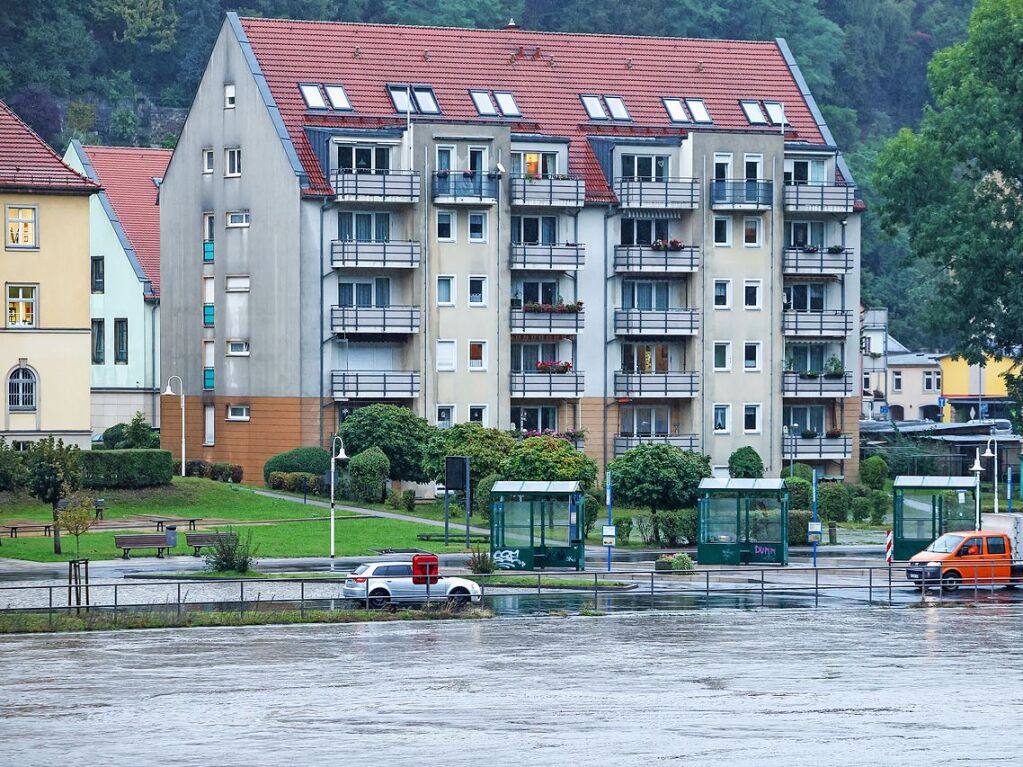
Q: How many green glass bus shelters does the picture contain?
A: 3